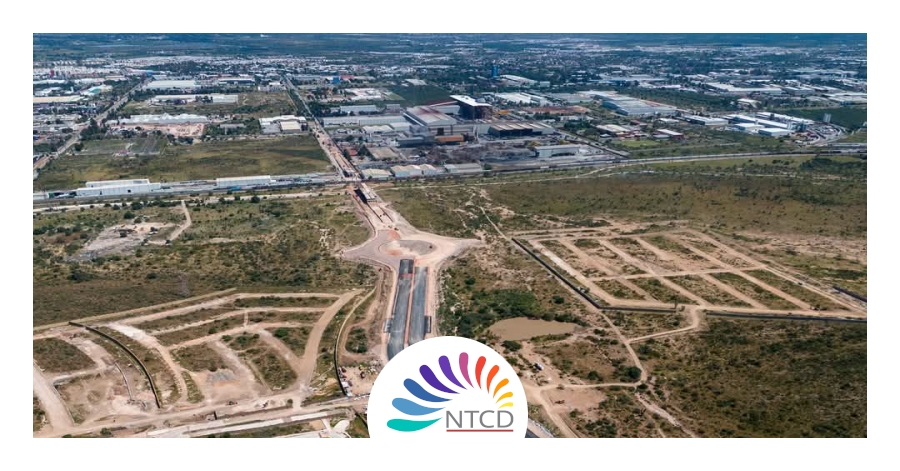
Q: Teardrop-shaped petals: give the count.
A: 11